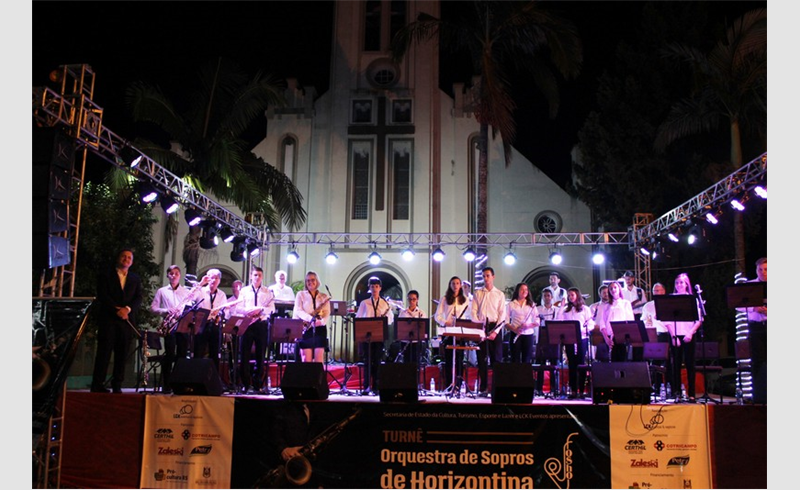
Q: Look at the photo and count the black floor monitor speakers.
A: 5